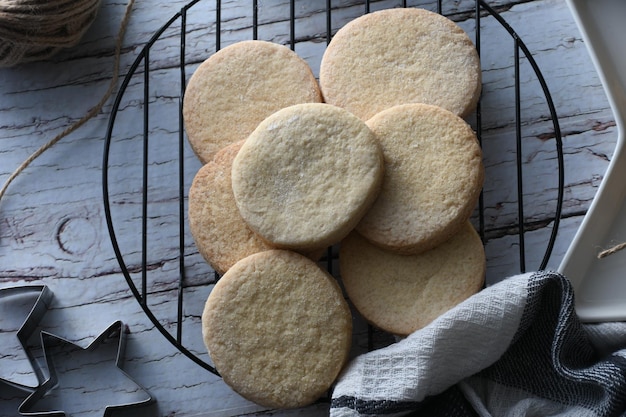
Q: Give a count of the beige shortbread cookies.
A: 7